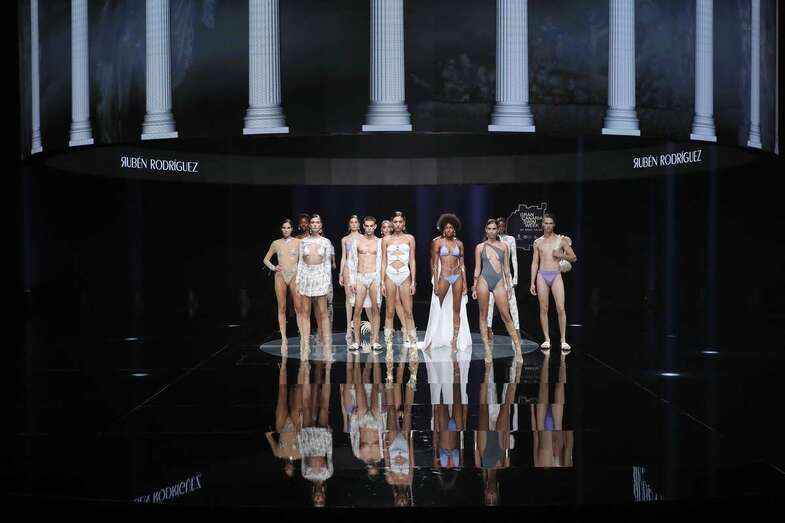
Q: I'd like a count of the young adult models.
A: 11